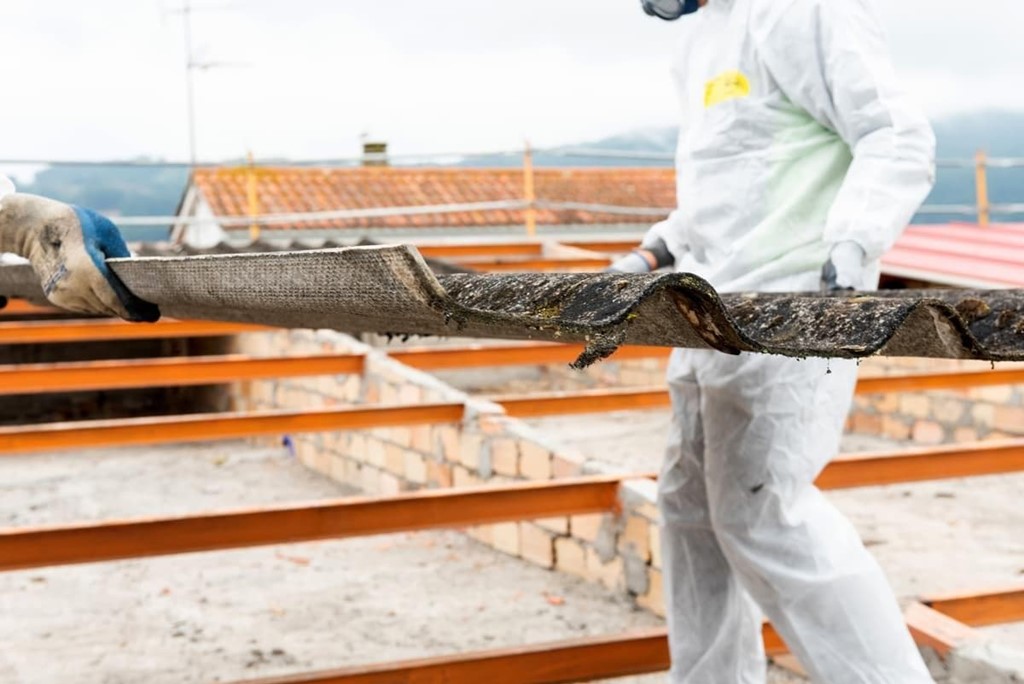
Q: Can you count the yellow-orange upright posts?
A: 3